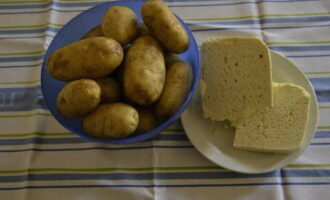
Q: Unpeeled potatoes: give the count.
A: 11